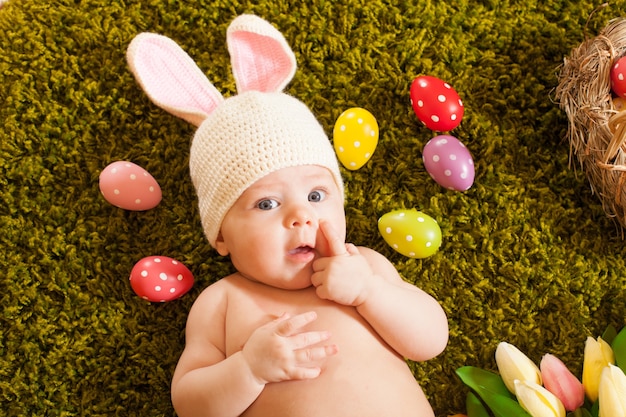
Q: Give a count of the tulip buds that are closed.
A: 5